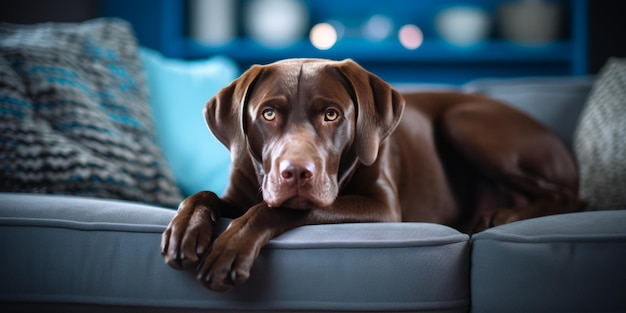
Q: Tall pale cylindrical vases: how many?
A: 1